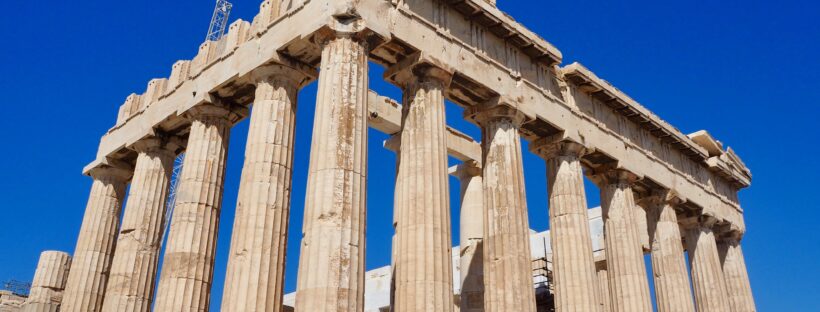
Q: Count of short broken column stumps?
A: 1